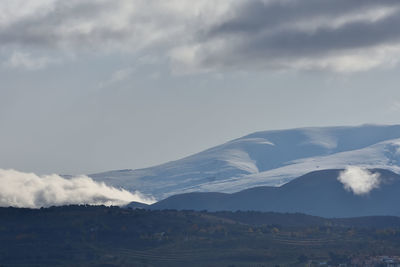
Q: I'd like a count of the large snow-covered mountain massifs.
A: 1